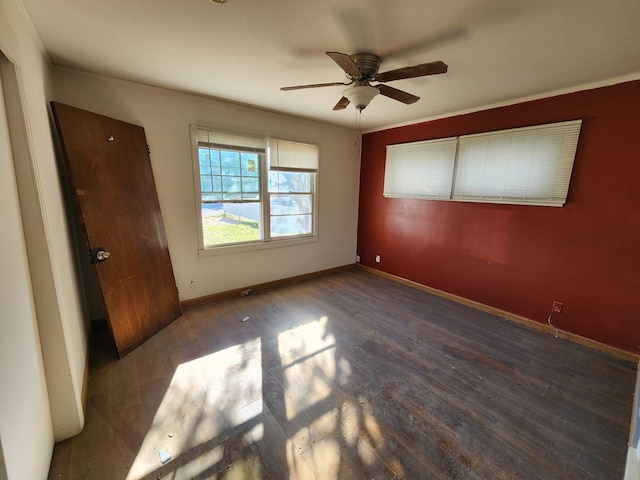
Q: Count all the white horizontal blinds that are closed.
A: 2